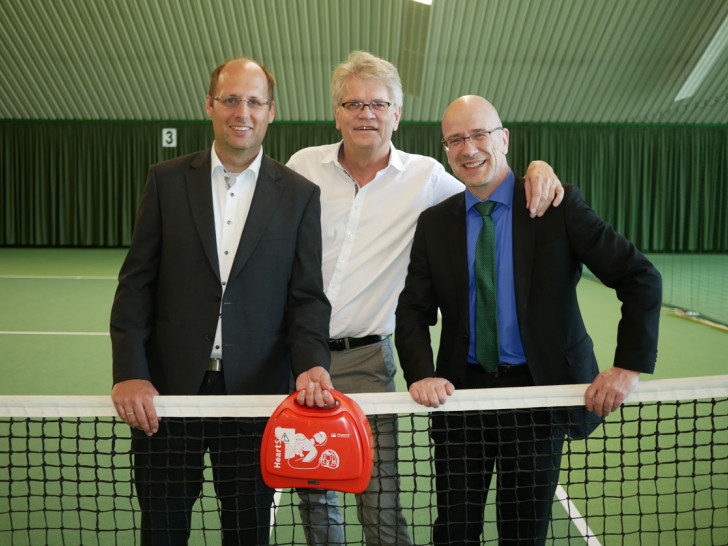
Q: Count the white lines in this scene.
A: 4